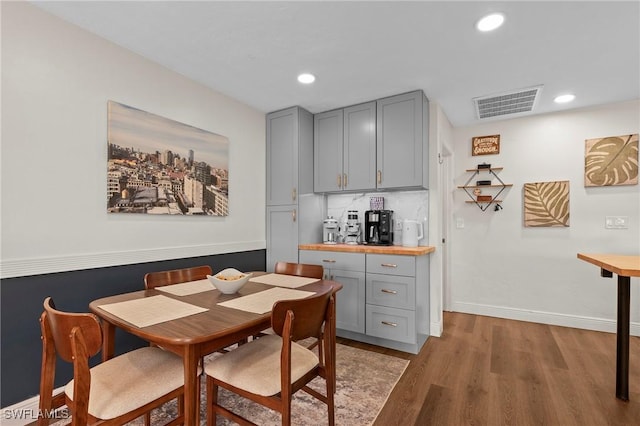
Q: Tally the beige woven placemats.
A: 4